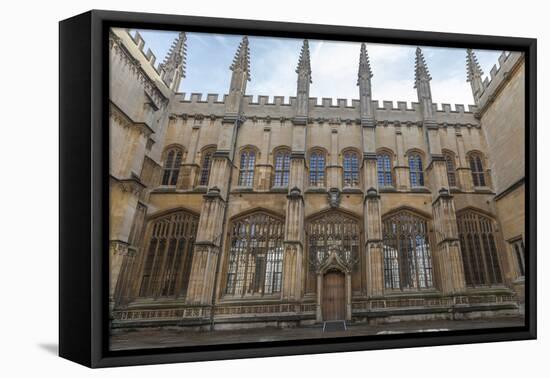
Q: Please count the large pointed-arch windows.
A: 5